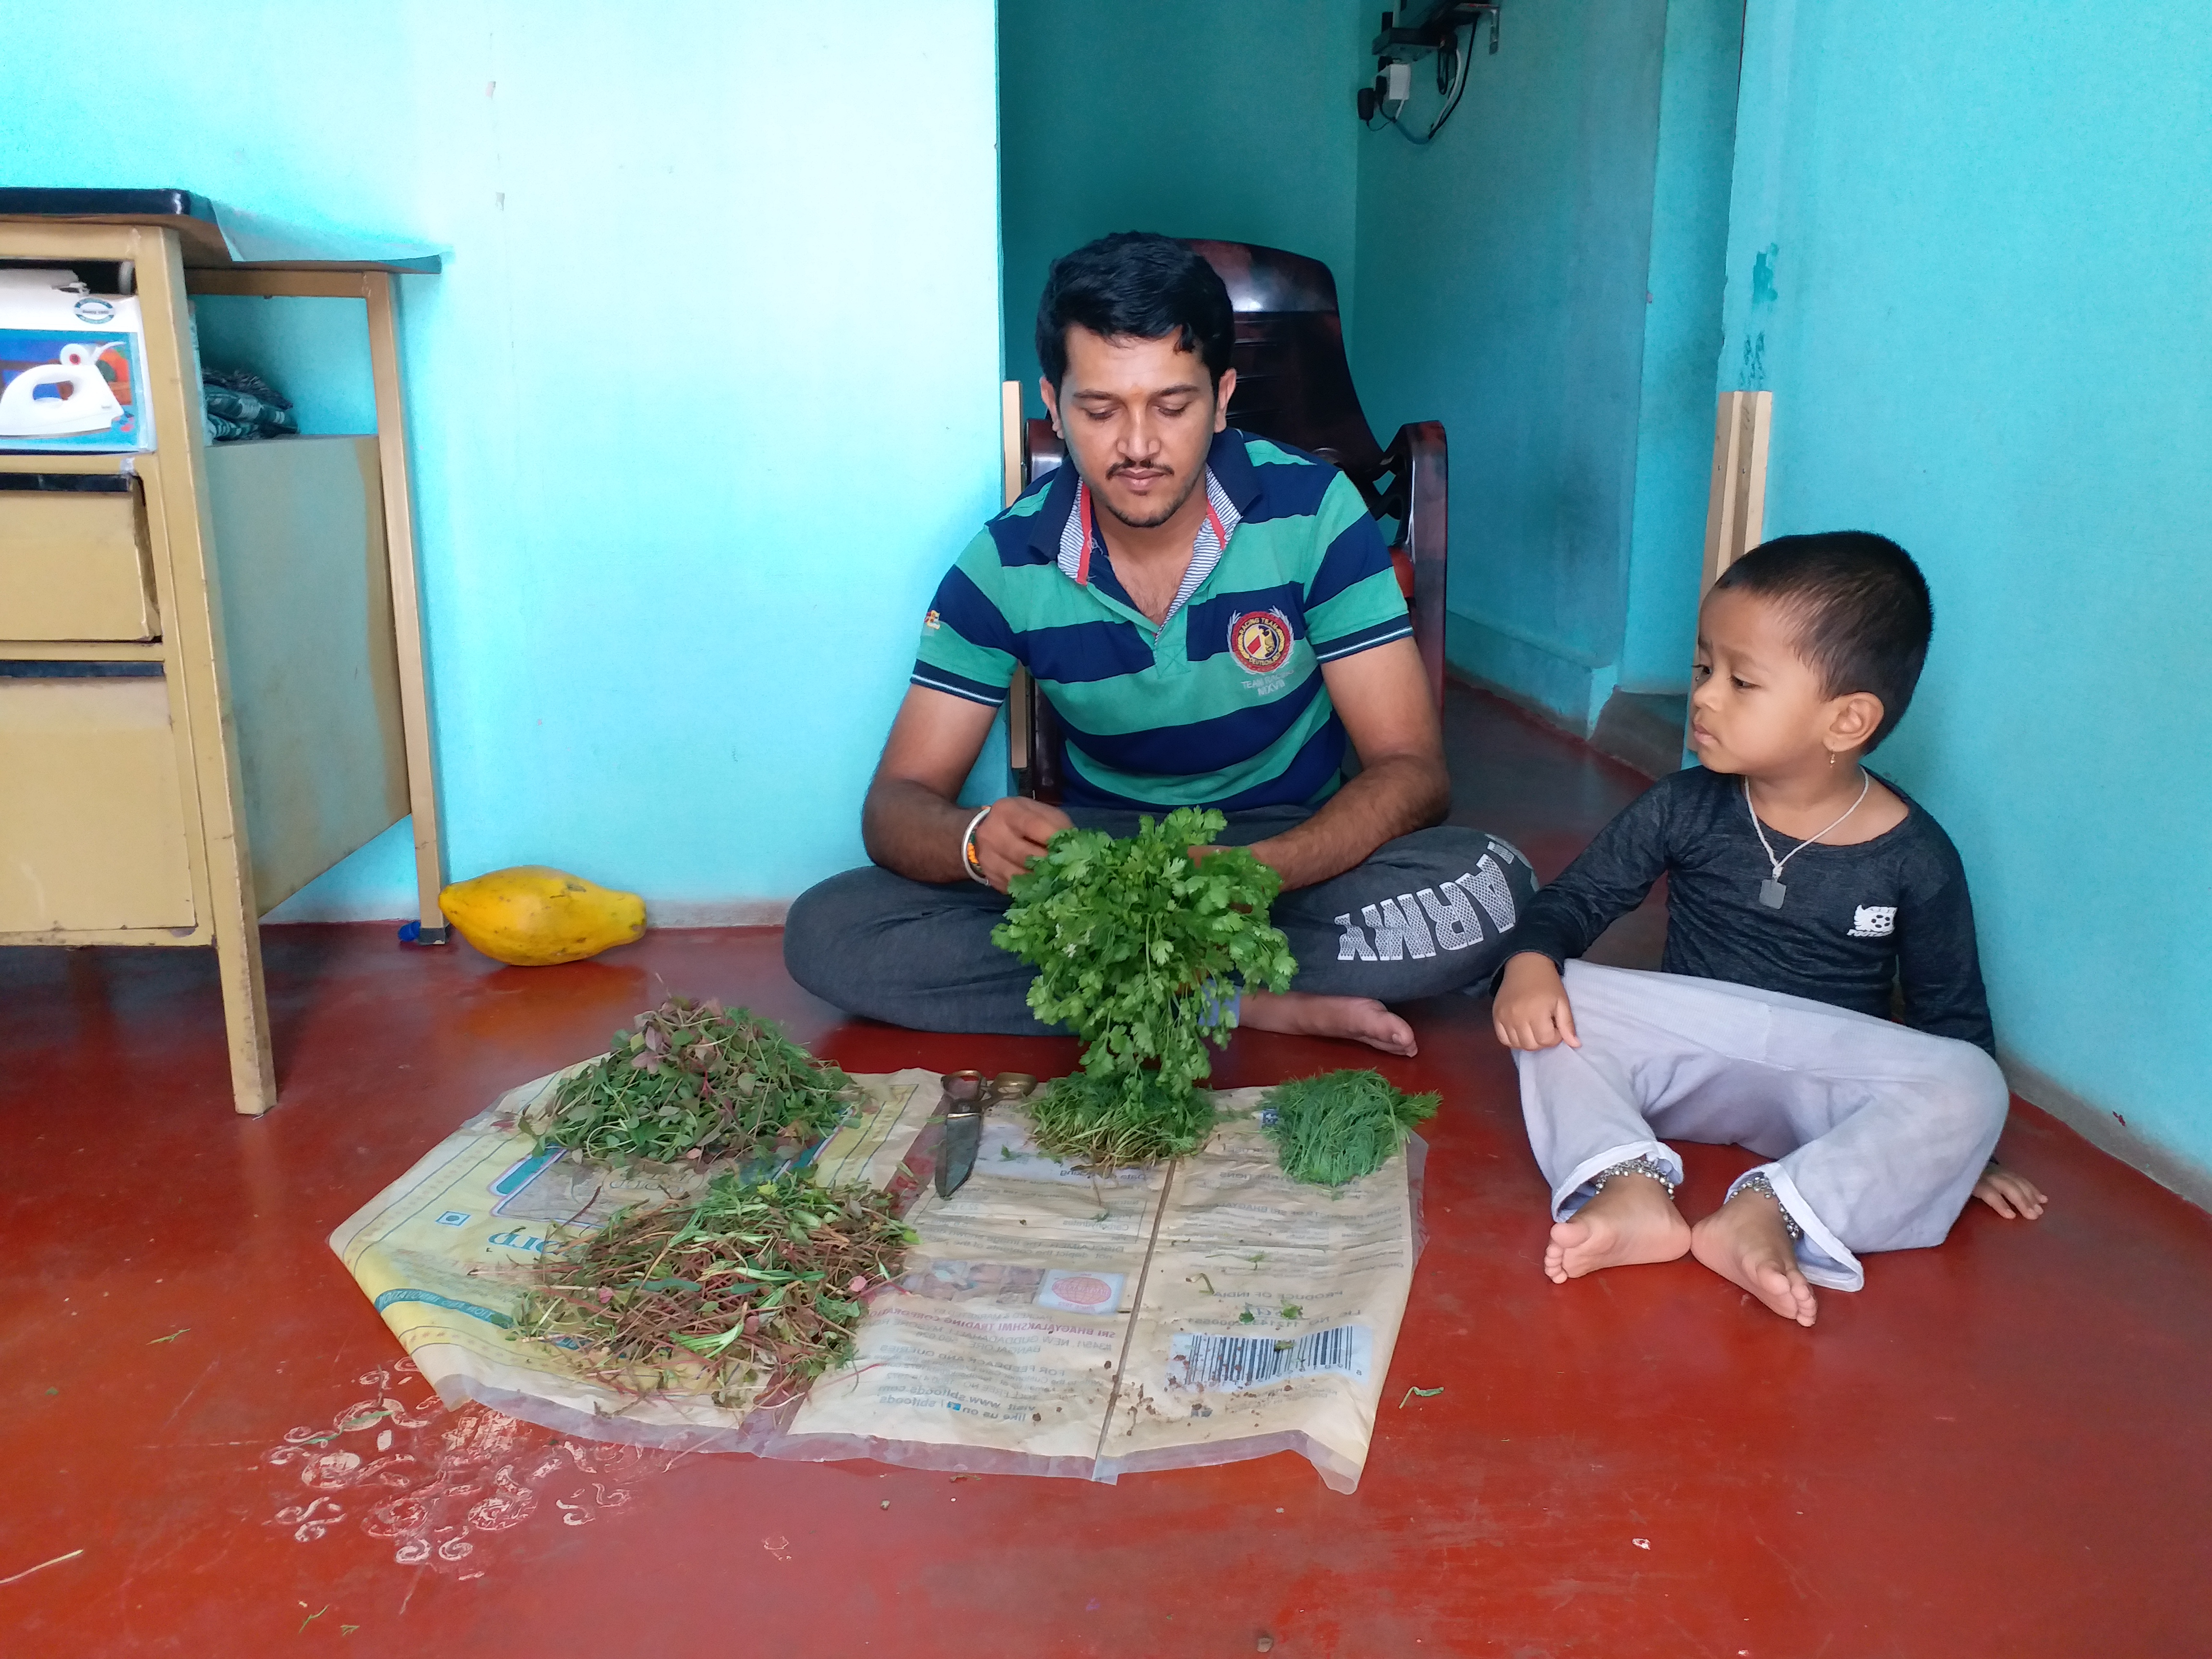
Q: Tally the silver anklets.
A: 2